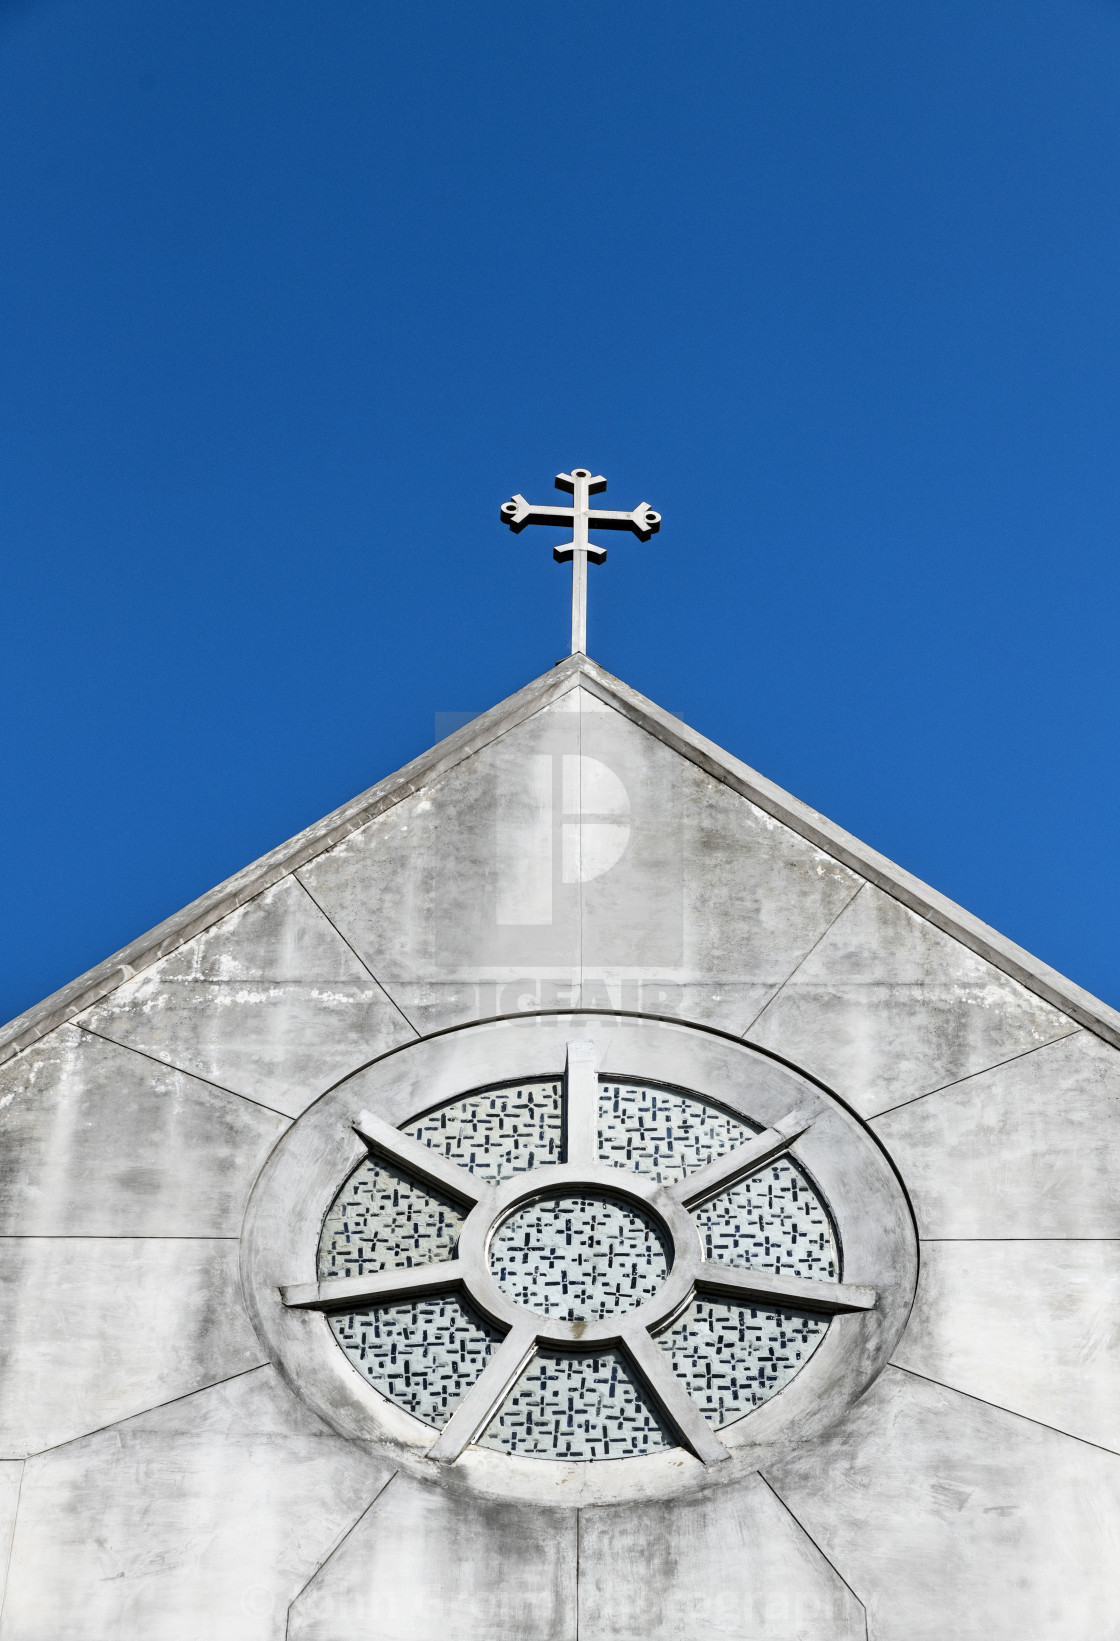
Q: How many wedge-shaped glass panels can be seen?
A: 7